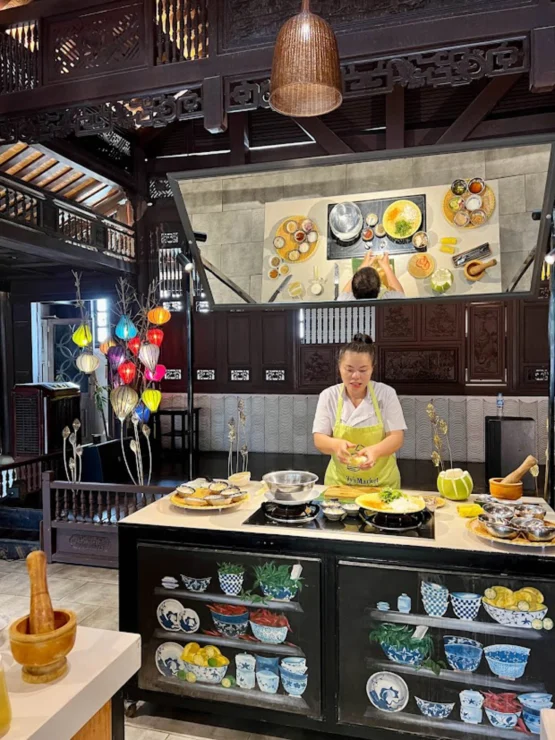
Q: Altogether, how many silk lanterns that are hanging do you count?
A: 14